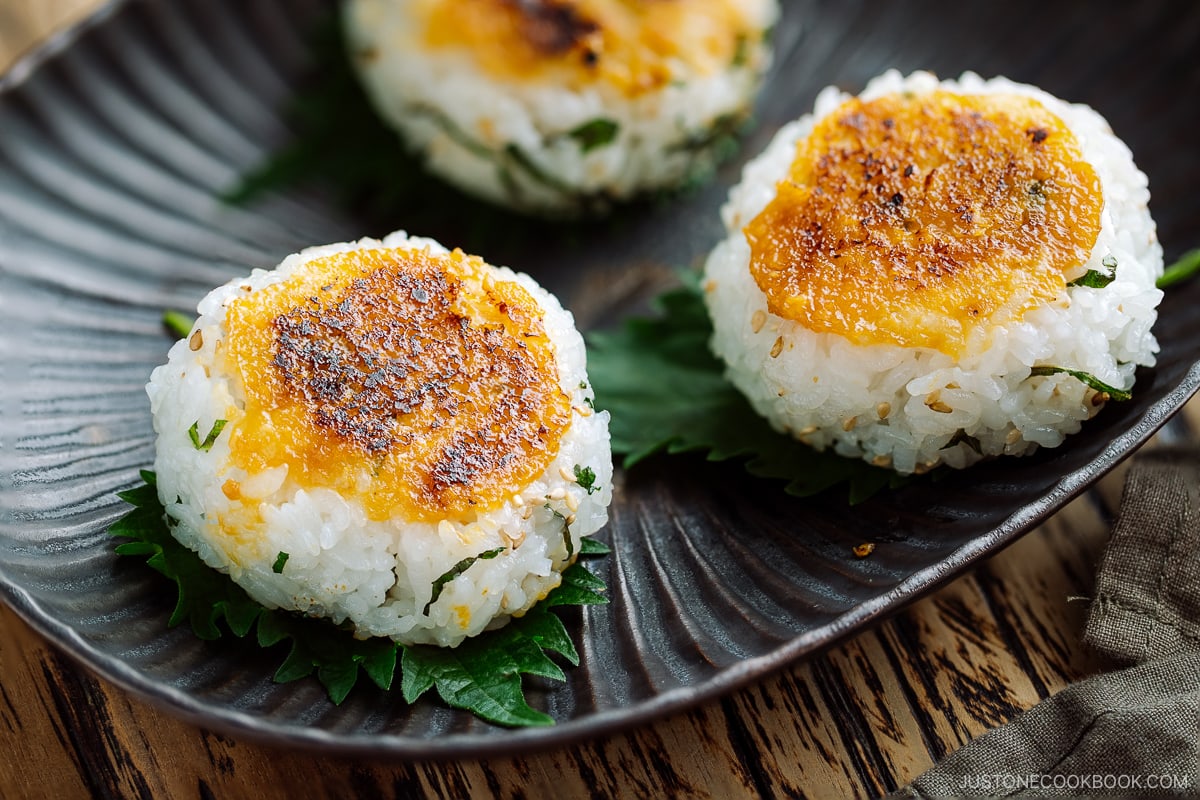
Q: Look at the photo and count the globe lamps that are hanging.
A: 0